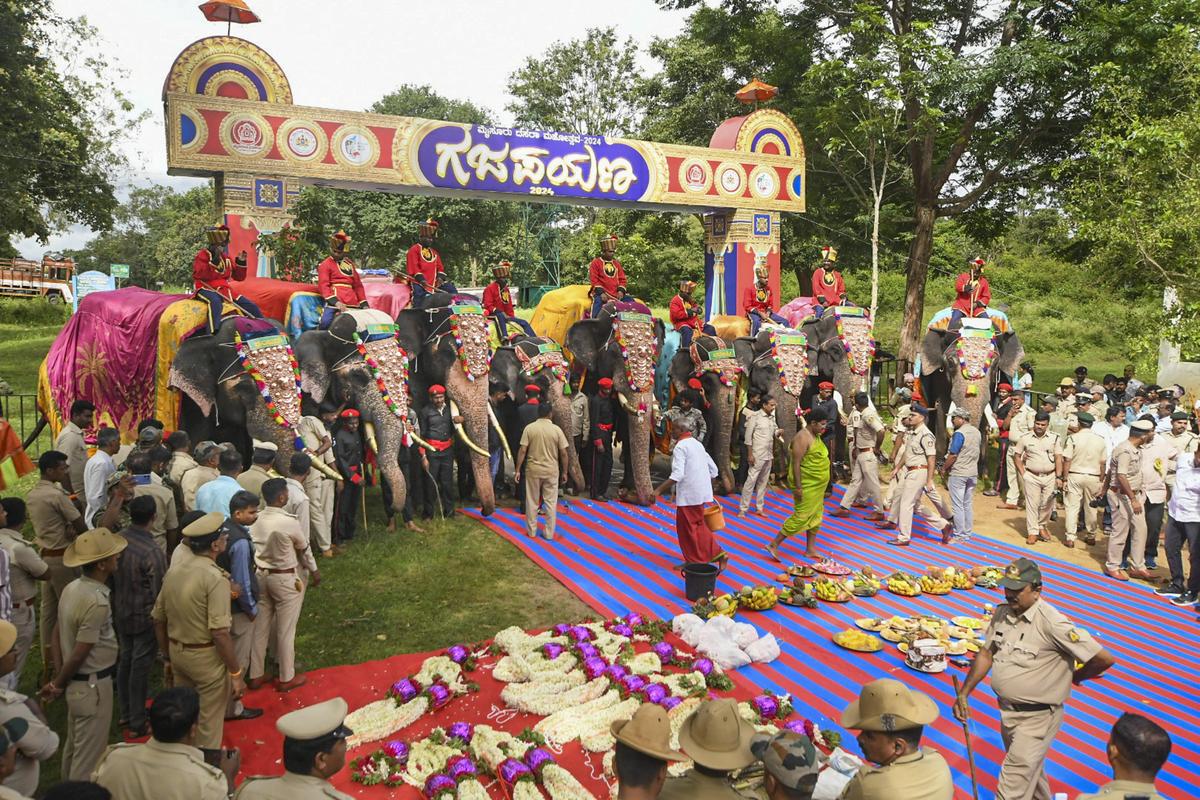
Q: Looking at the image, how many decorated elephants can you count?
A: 9